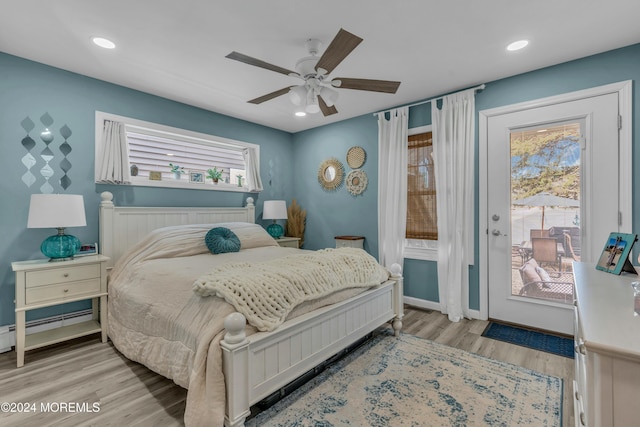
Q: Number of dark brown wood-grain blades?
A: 5